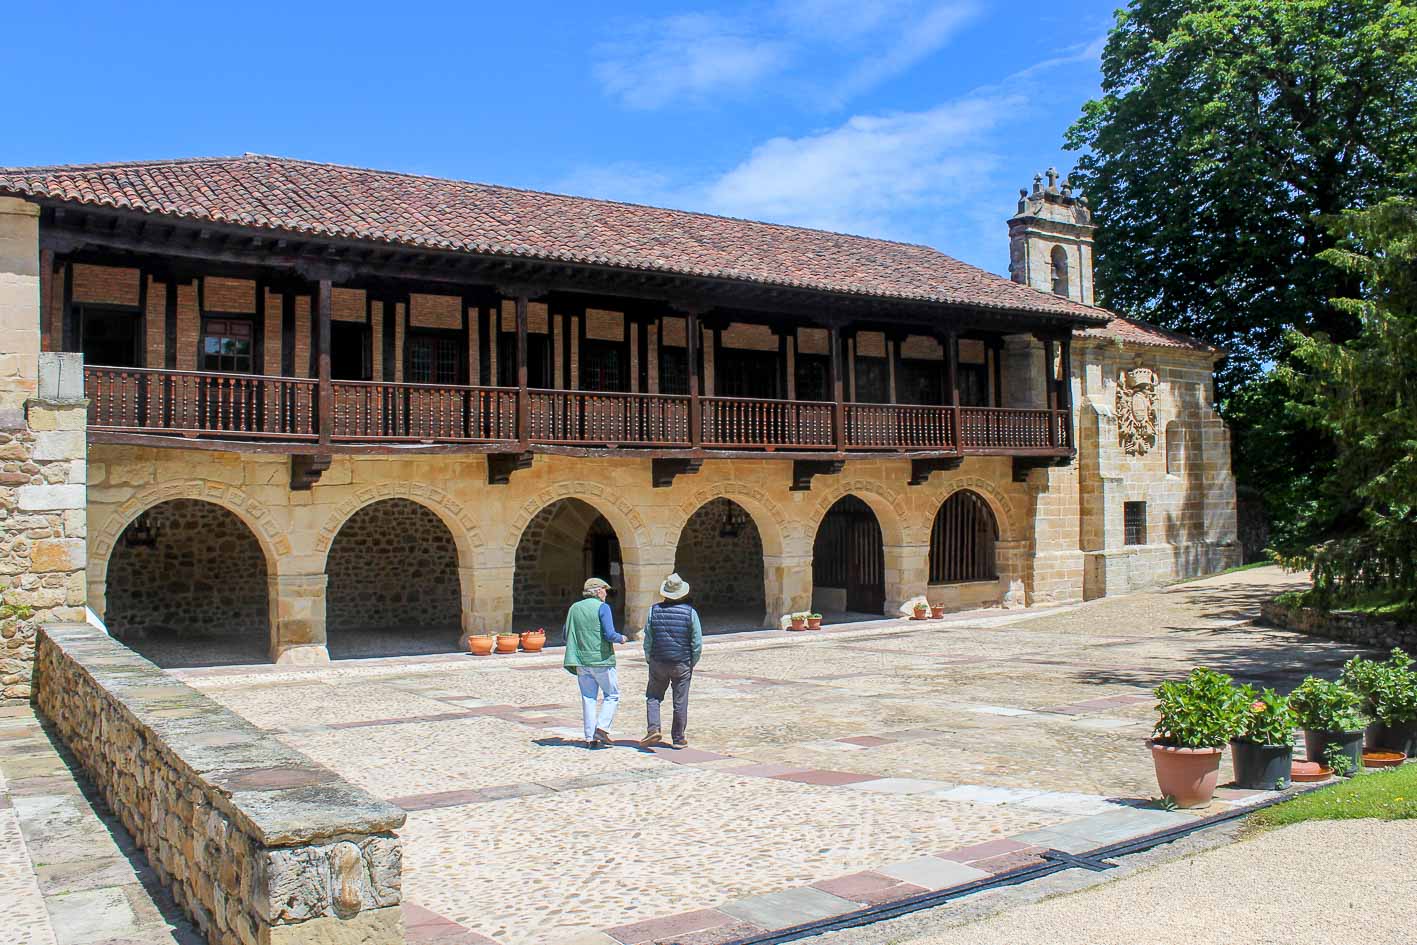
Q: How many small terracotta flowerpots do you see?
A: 7